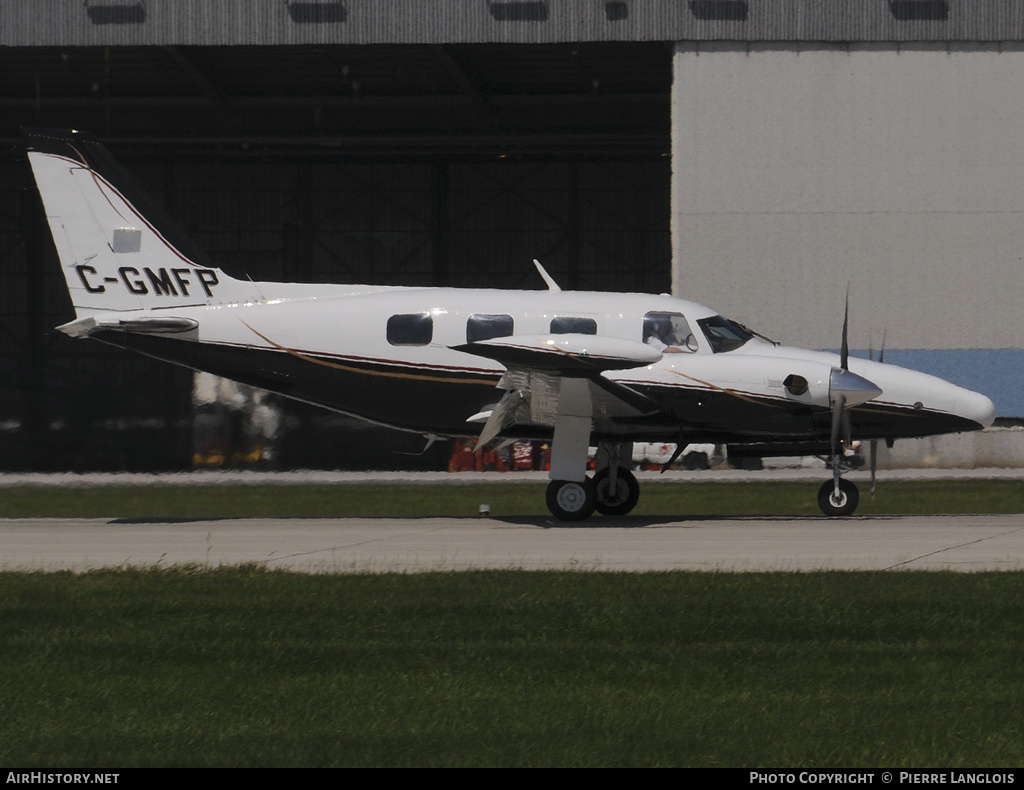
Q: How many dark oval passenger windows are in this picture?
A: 3